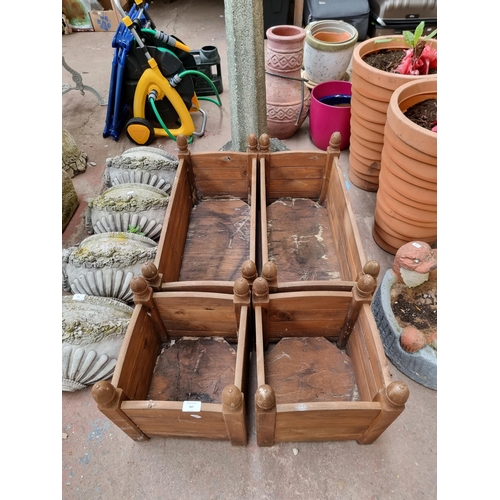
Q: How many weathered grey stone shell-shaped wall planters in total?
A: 4